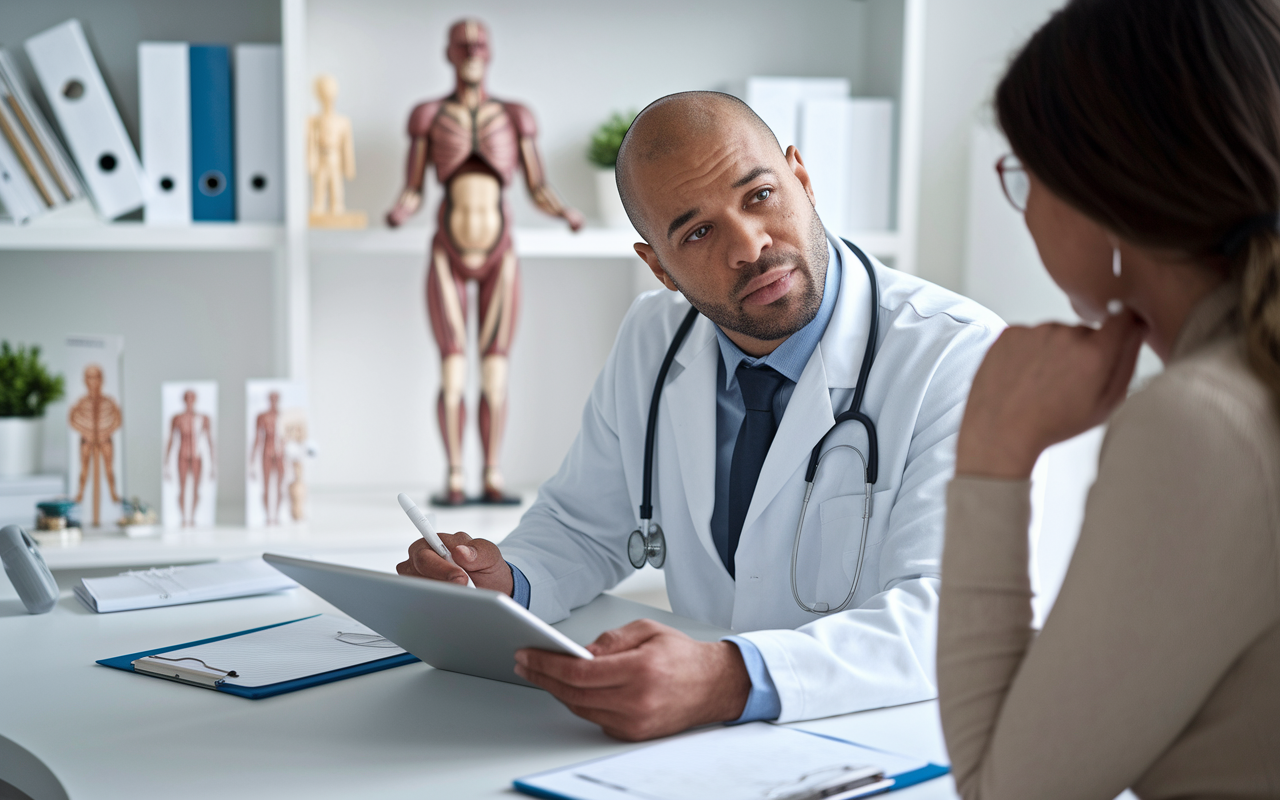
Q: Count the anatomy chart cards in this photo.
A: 3